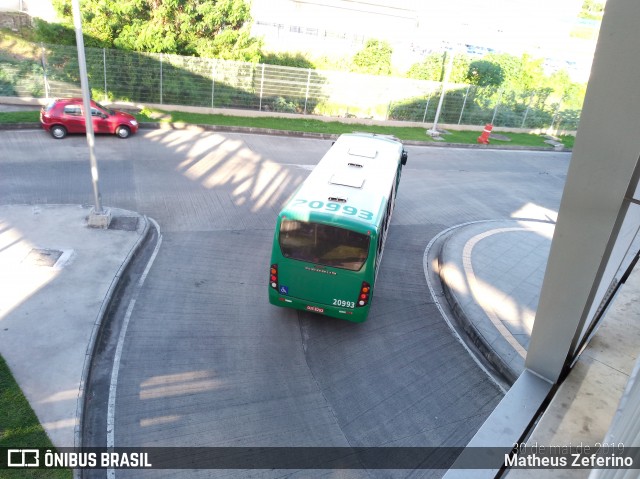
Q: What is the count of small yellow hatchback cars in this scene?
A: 0